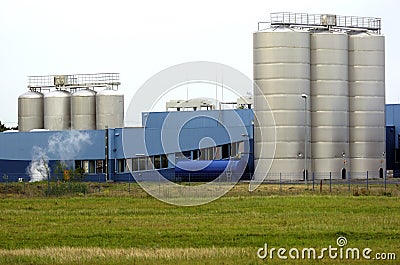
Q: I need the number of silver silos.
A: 7